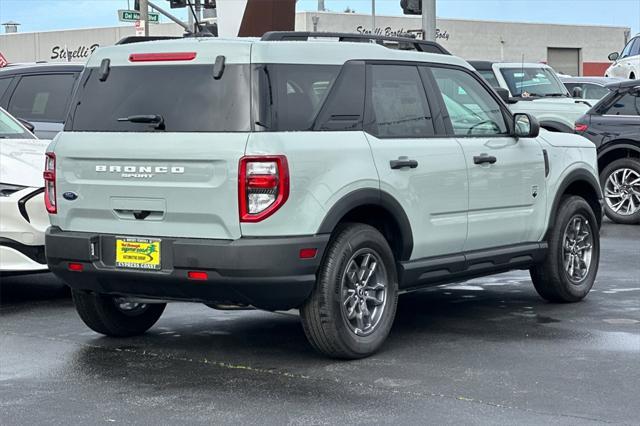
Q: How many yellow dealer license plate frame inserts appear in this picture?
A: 1